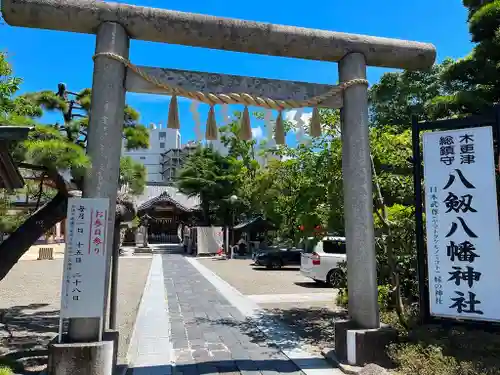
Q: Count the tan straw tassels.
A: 5